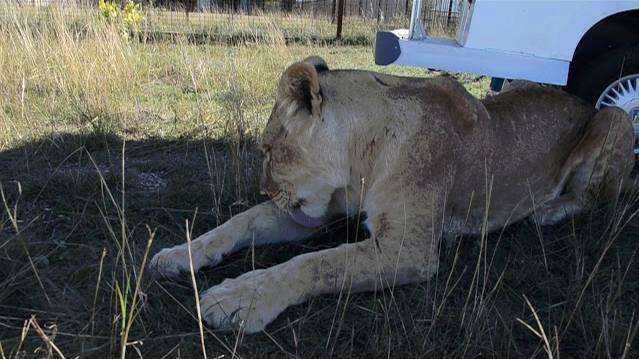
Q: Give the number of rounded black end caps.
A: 1